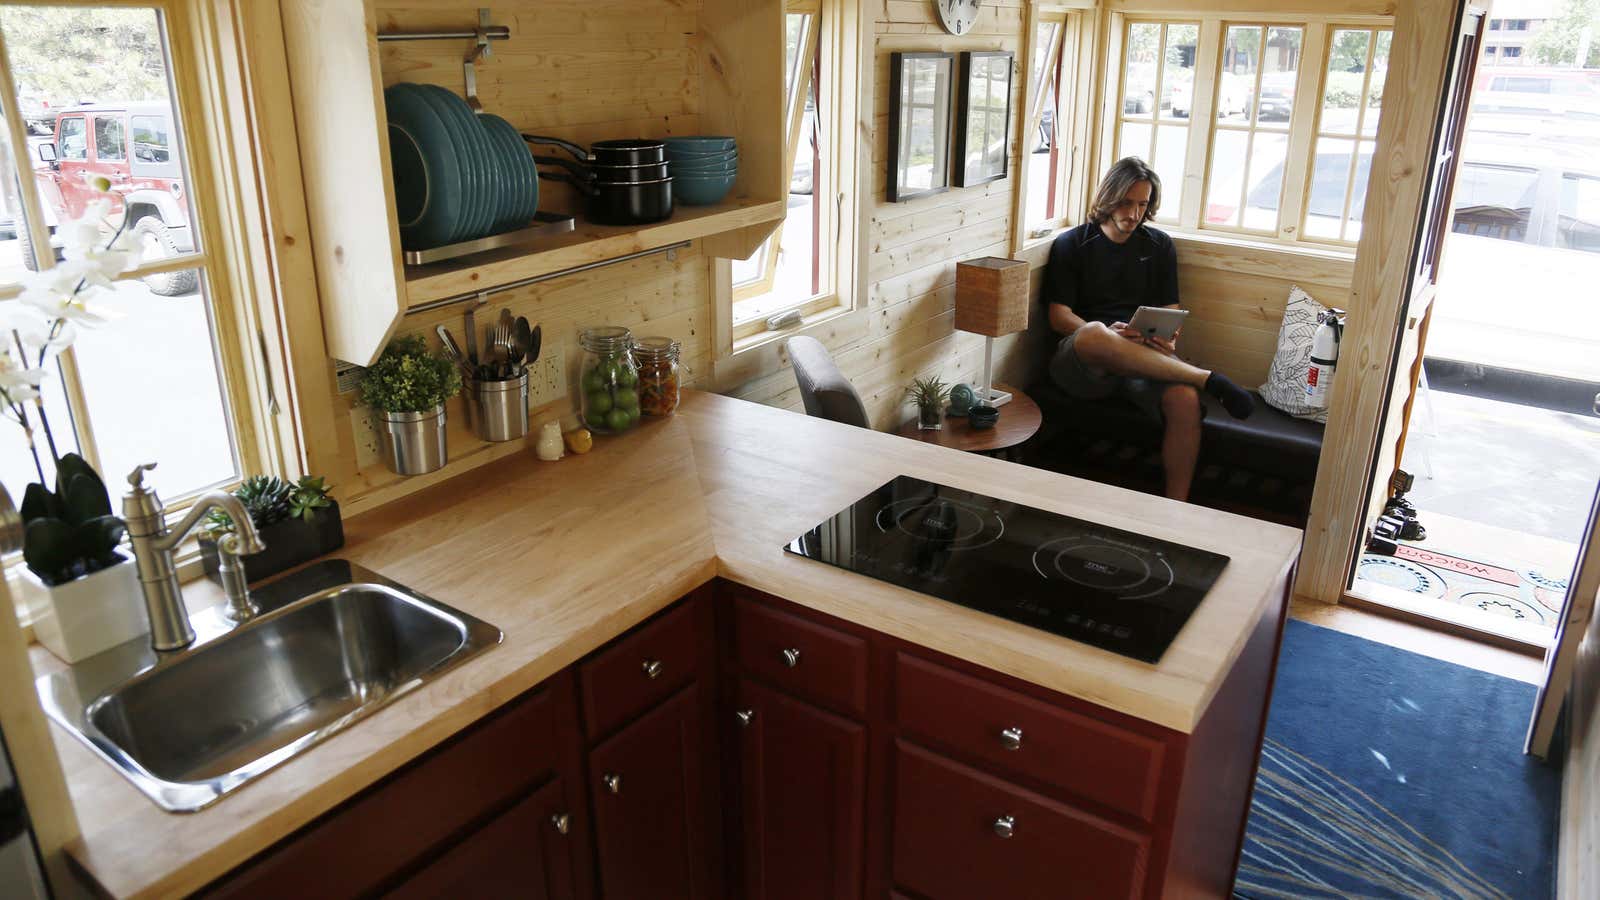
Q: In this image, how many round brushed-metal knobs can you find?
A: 7